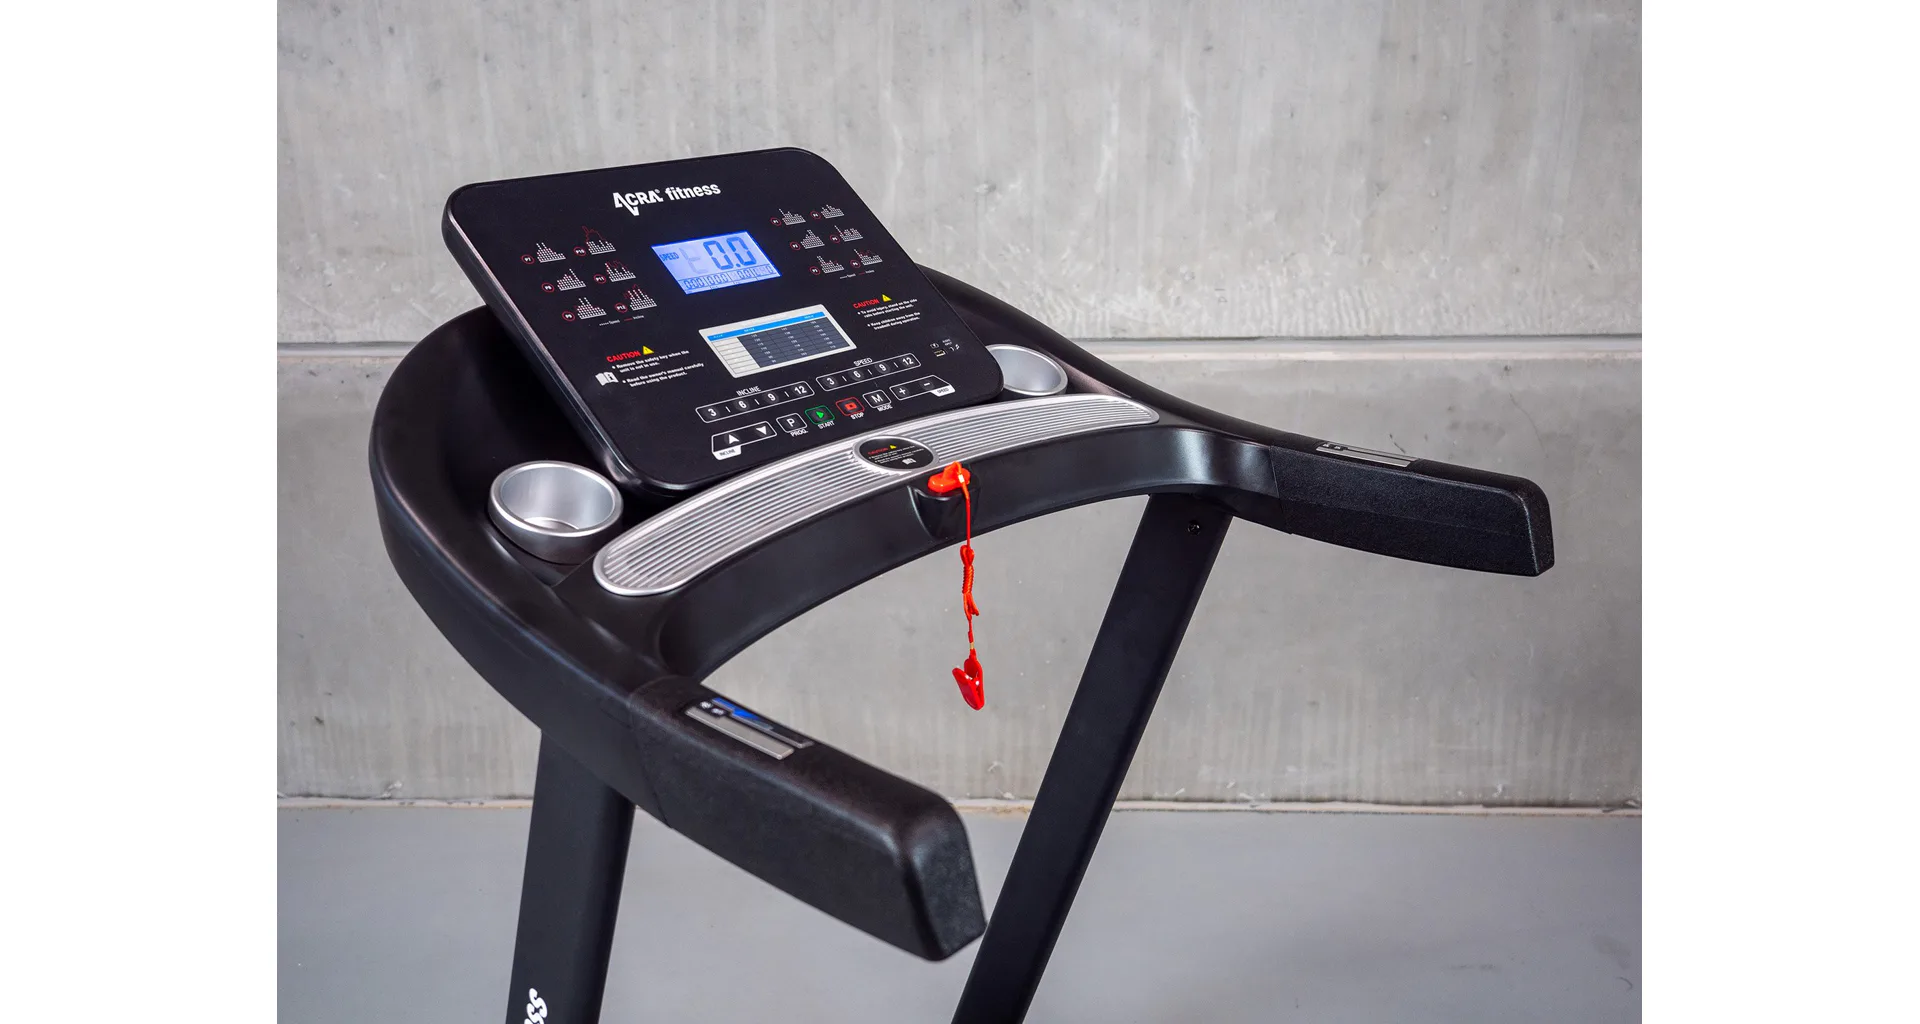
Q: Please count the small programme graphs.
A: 12